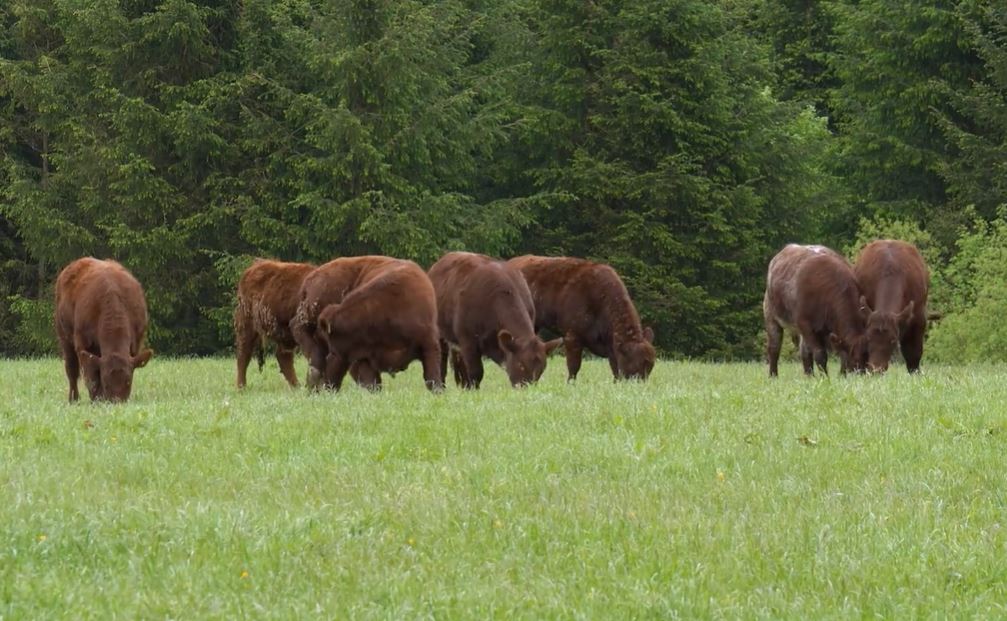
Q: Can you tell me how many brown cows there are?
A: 7